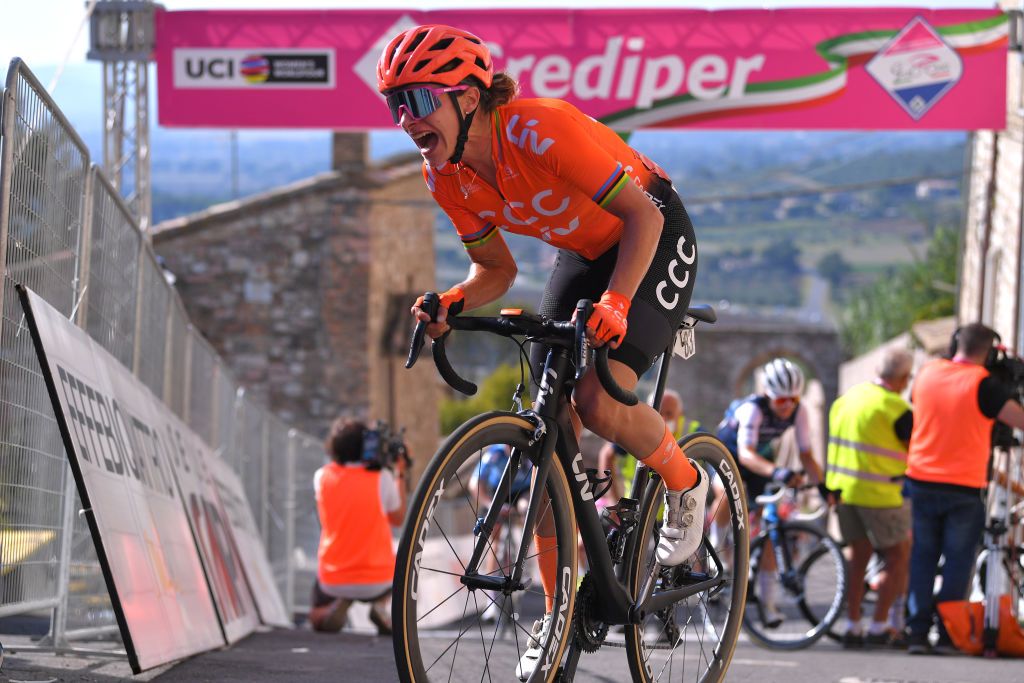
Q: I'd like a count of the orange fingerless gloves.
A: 2